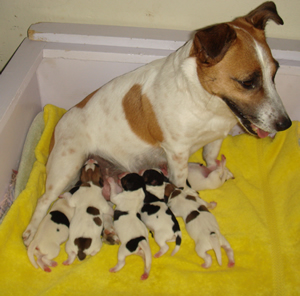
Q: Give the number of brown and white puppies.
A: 2